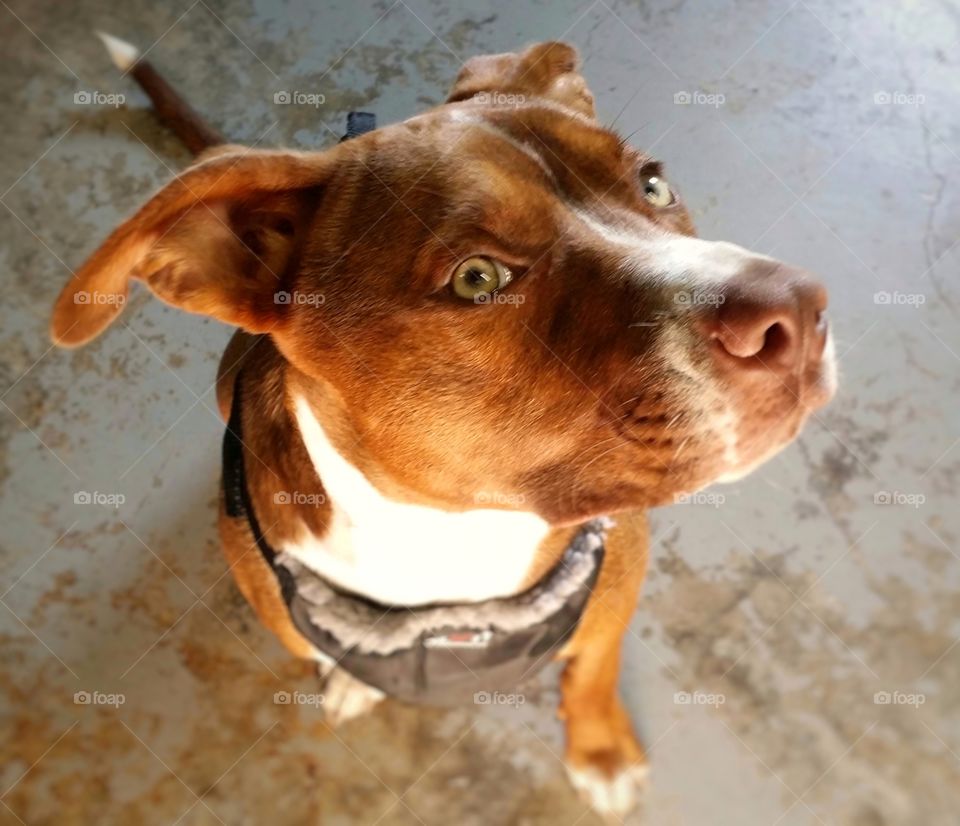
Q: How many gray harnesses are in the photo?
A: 1